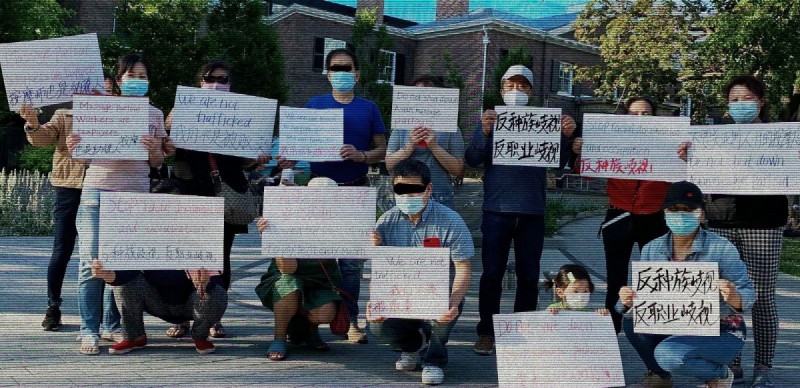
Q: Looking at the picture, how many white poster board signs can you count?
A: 13